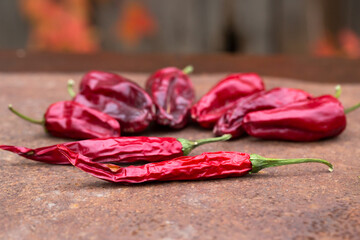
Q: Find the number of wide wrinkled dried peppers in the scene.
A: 6